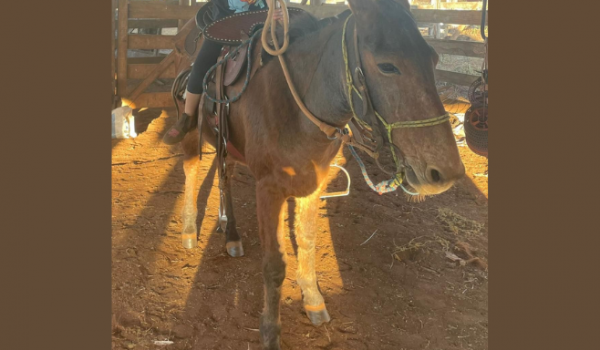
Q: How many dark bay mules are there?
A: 1